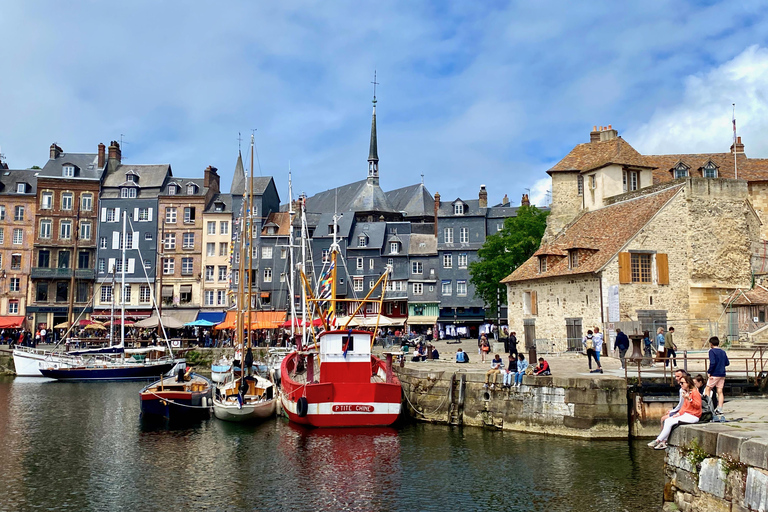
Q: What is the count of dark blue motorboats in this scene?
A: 1